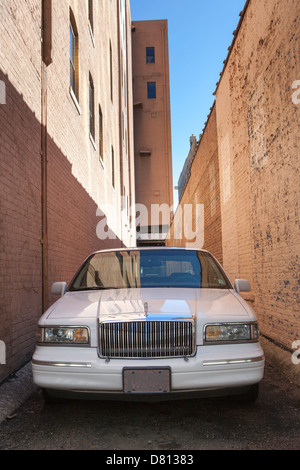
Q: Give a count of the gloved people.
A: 0